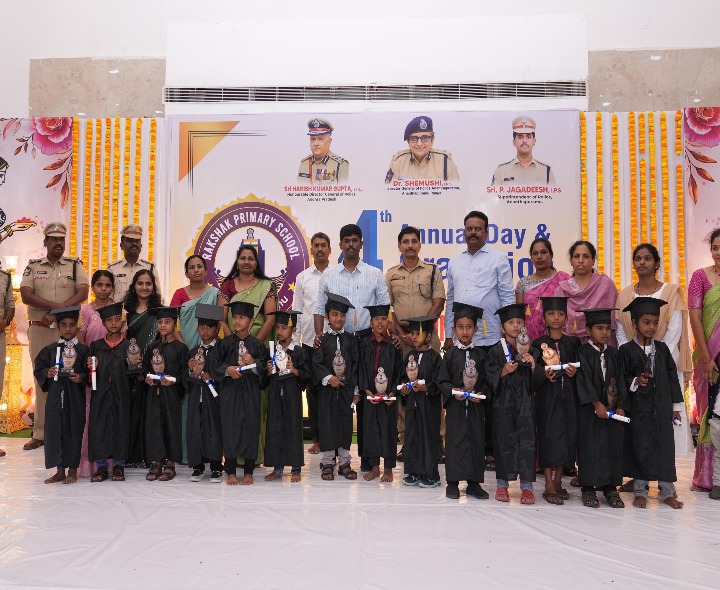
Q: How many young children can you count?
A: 14